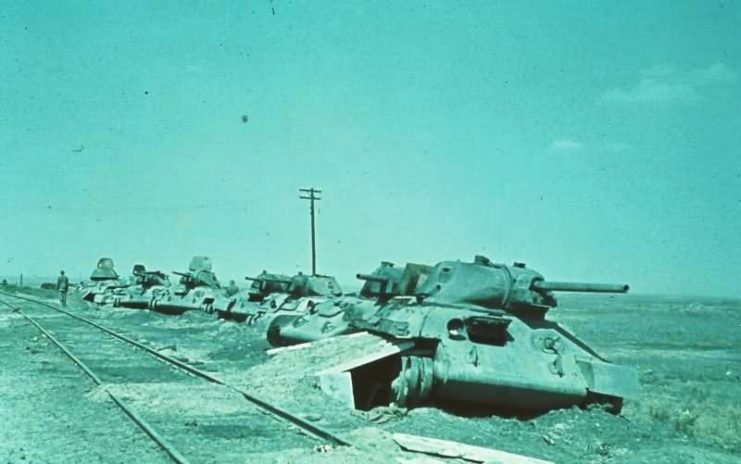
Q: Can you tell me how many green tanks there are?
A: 7